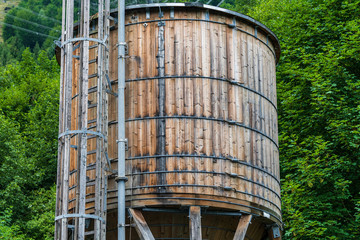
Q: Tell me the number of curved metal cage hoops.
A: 3